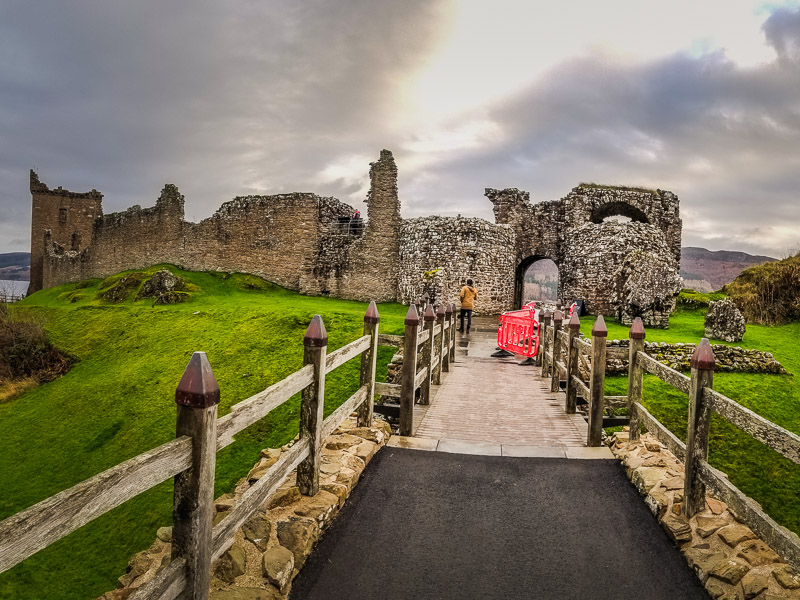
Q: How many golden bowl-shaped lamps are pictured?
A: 0